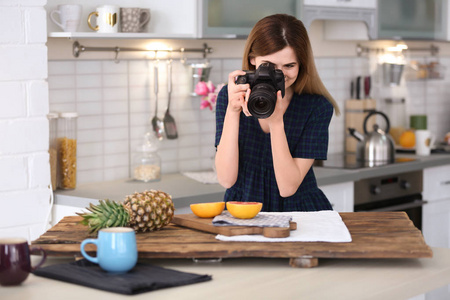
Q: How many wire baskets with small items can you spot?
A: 1